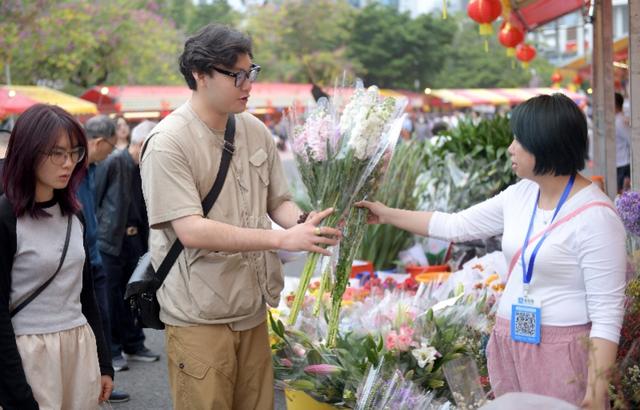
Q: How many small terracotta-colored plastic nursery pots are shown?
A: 0